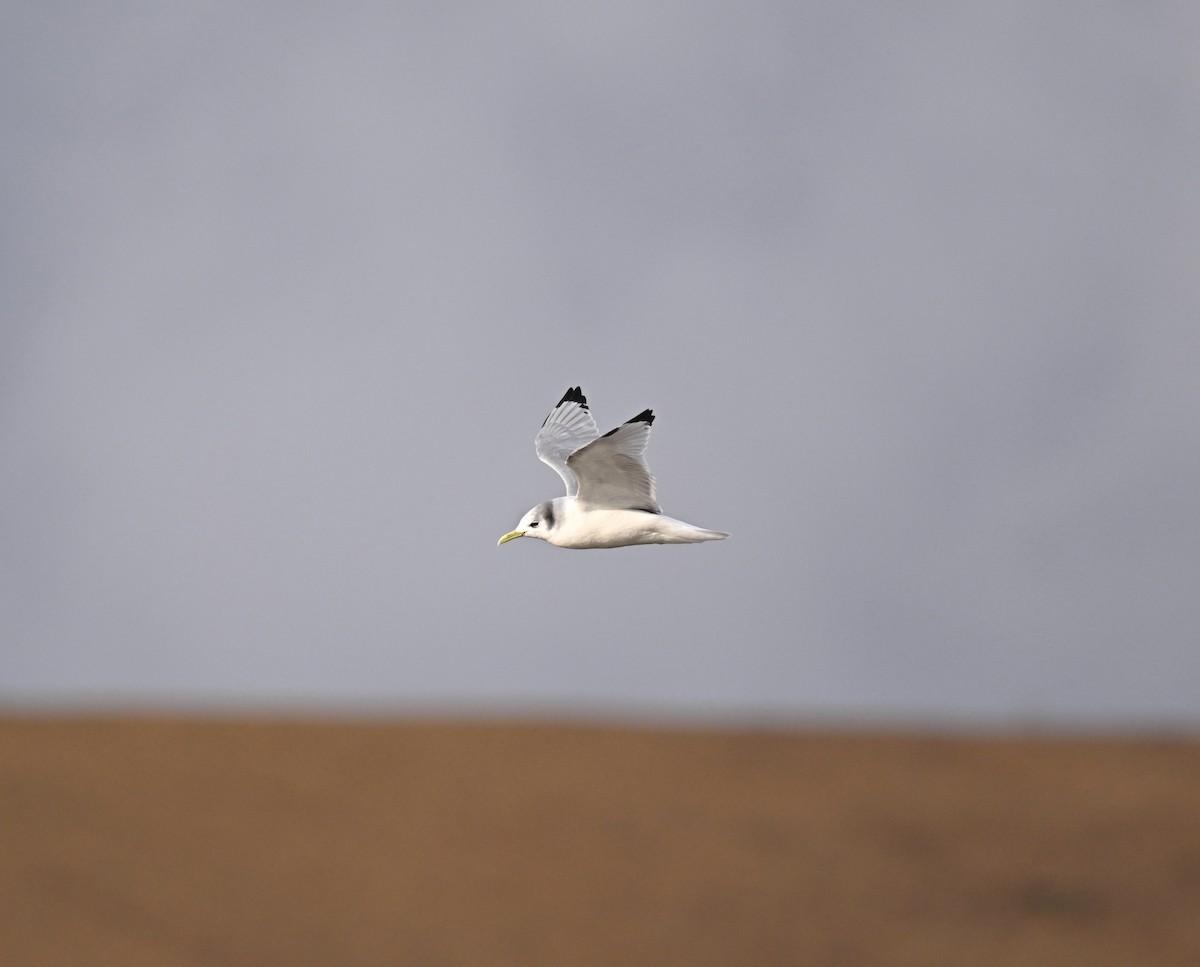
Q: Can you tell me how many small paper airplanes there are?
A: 0